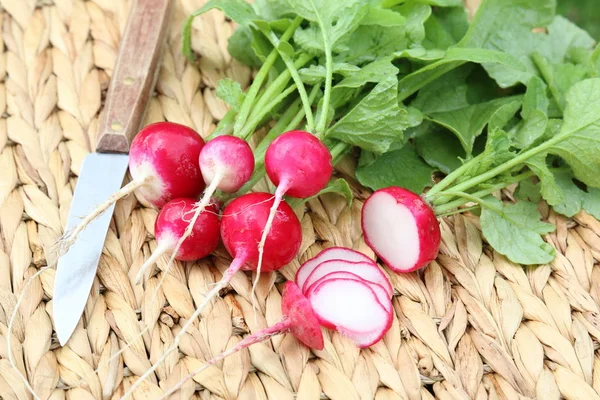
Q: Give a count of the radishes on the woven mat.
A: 6